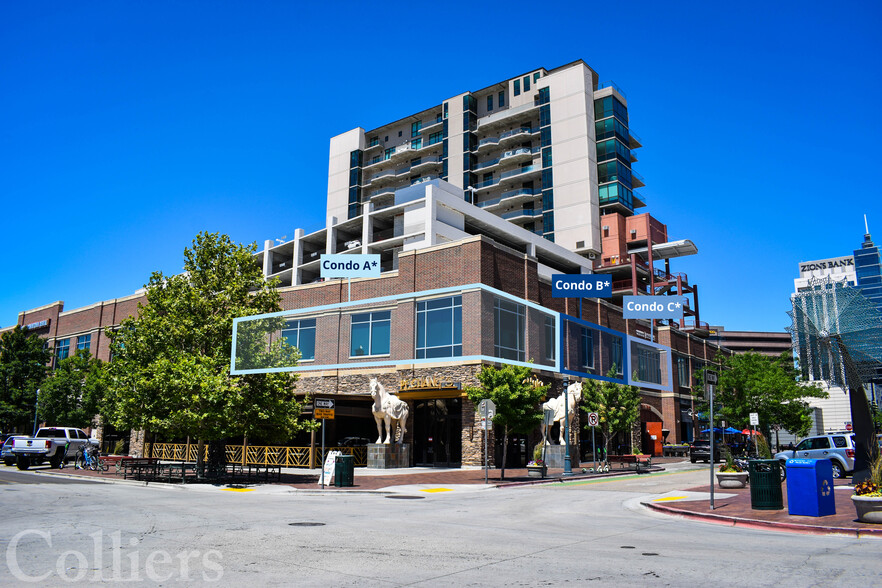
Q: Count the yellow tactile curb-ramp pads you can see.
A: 3